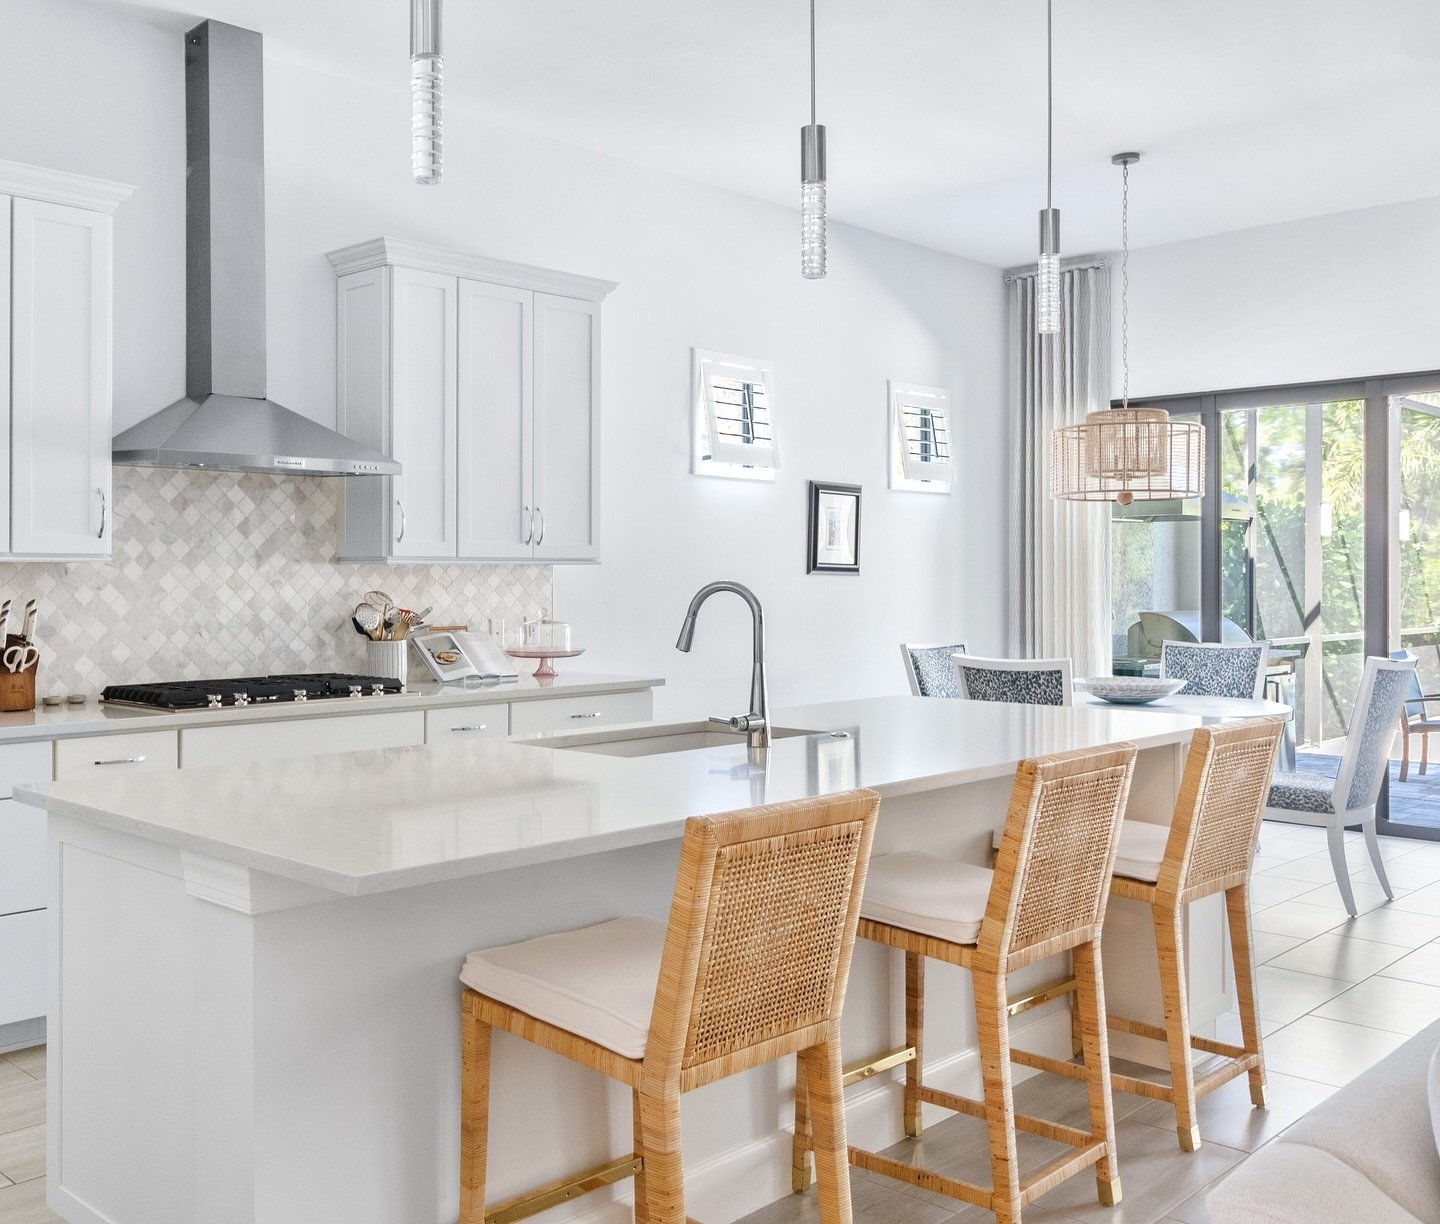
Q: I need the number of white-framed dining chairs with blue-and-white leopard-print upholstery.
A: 4